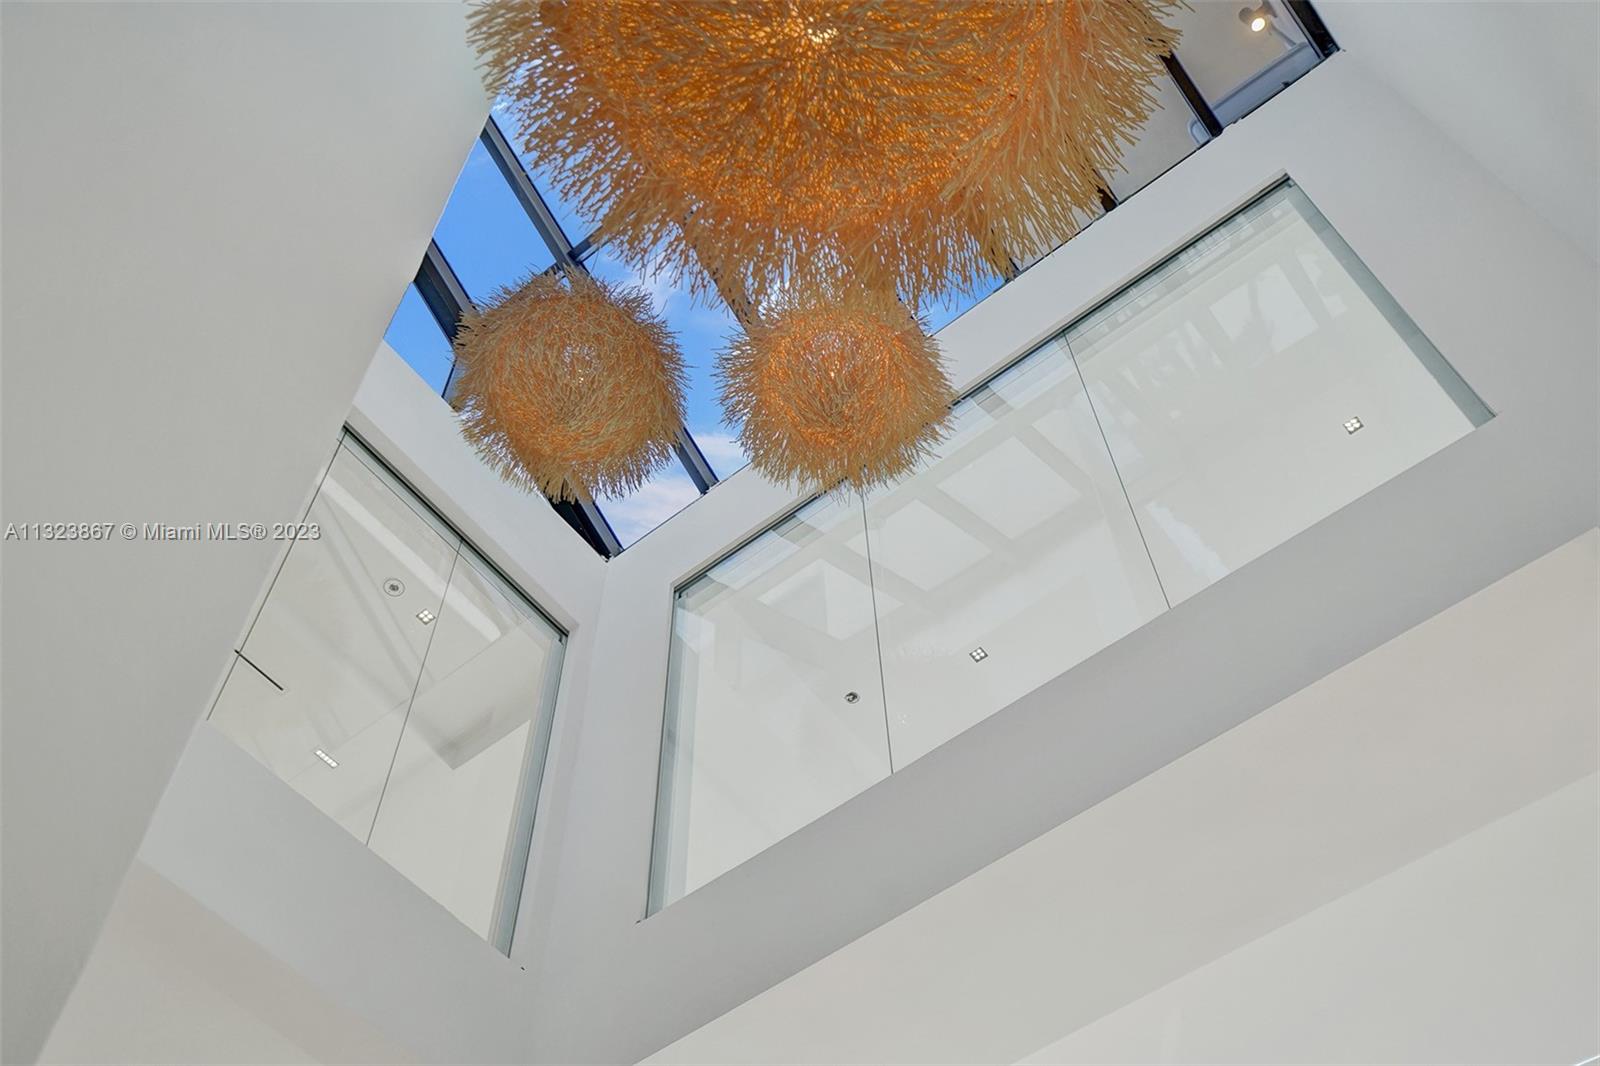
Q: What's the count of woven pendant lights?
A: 3